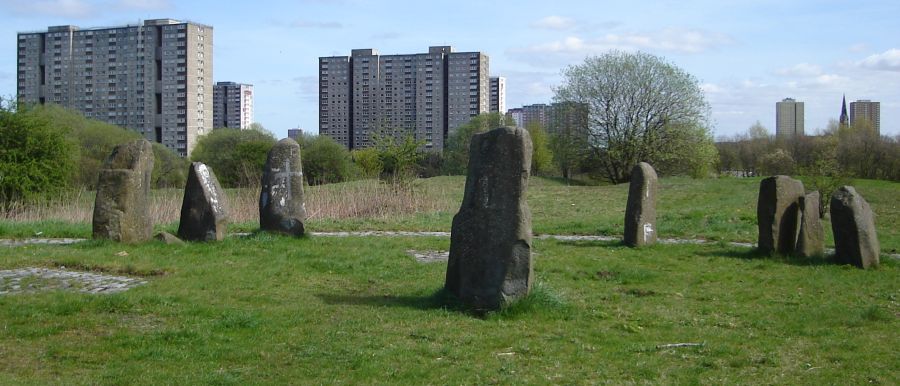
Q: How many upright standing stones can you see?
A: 8